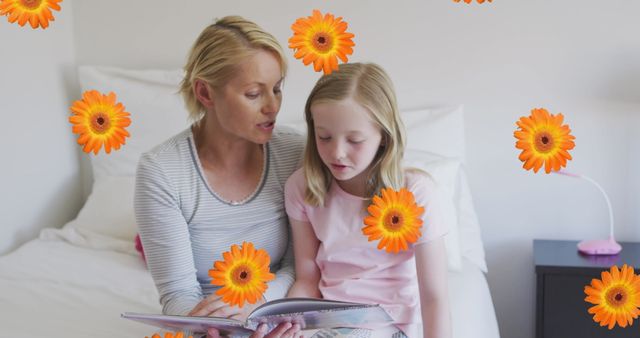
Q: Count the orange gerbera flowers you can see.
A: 9